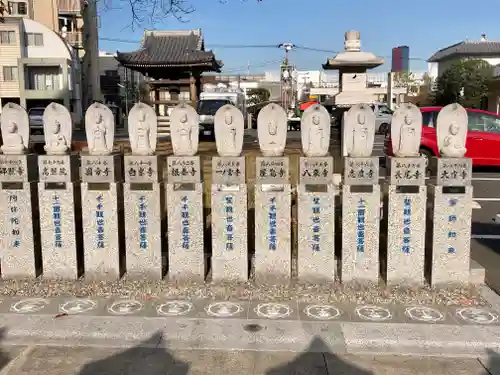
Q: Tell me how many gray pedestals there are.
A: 11